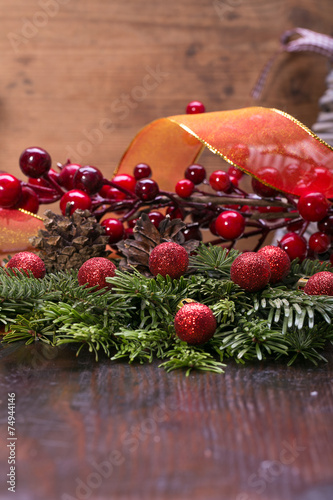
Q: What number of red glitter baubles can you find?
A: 7